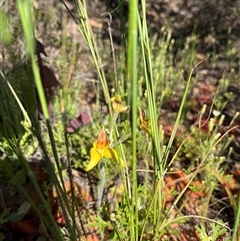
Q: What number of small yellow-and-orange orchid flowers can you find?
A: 3